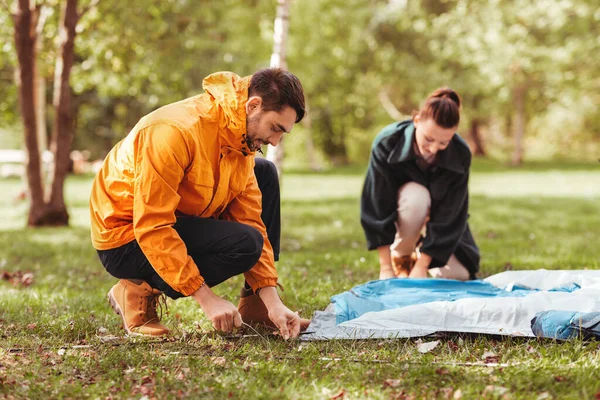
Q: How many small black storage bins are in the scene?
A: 0